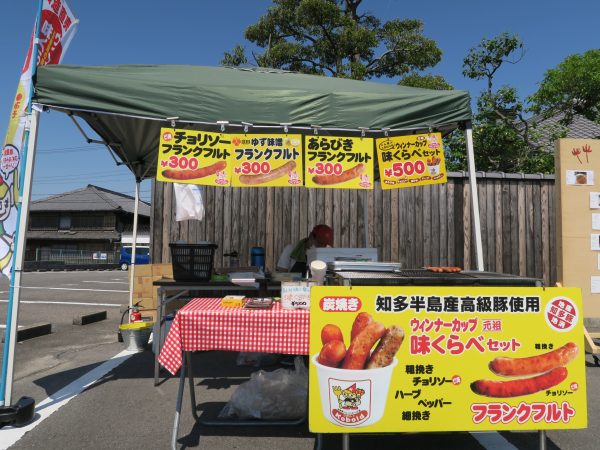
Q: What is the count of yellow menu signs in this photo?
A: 5